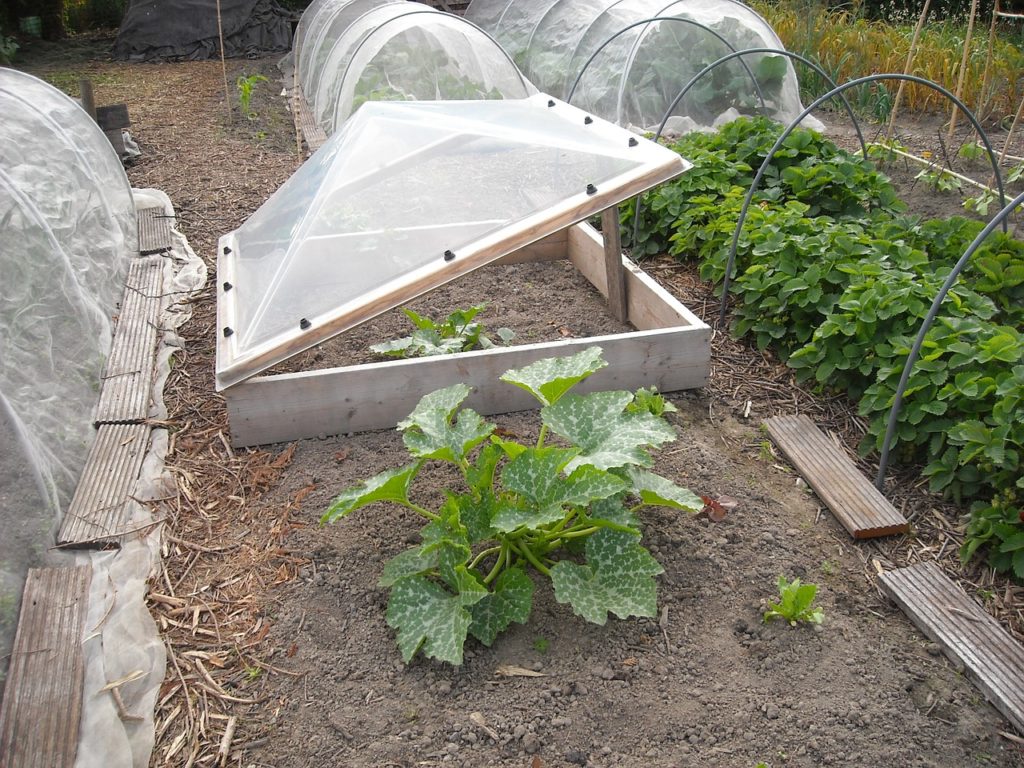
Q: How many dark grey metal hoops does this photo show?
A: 4